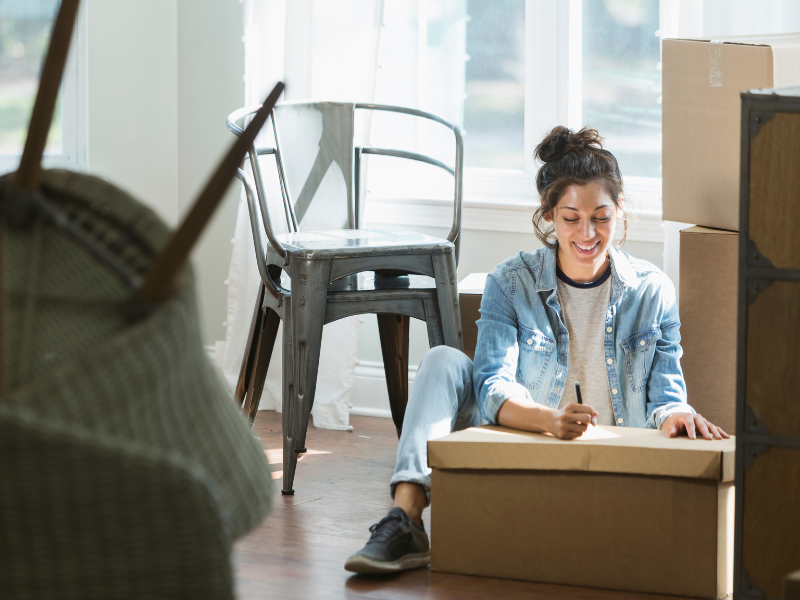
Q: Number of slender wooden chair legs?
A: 2